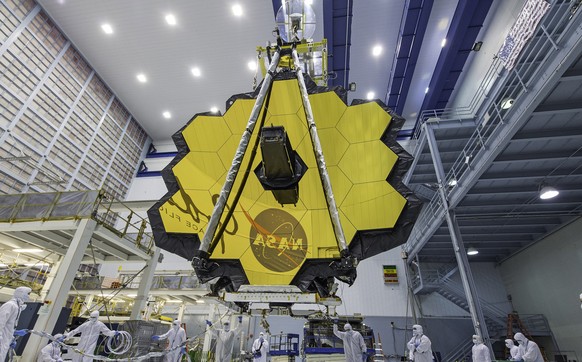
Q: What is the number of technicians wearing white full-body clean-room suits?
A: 11